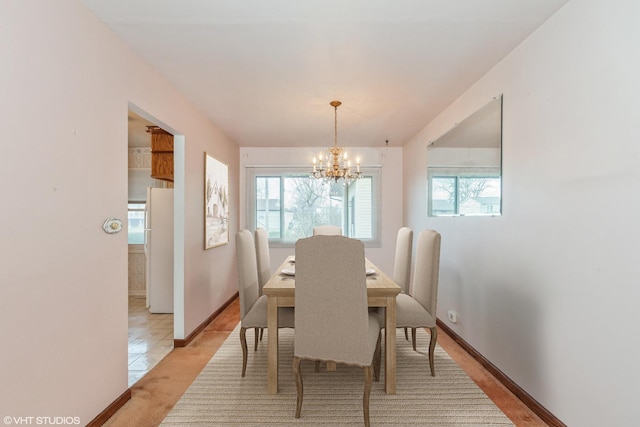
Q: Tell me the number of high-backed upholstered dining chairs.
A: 6